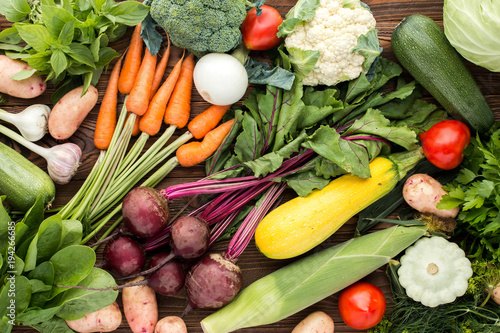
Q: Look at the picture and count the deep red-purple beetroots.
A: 5